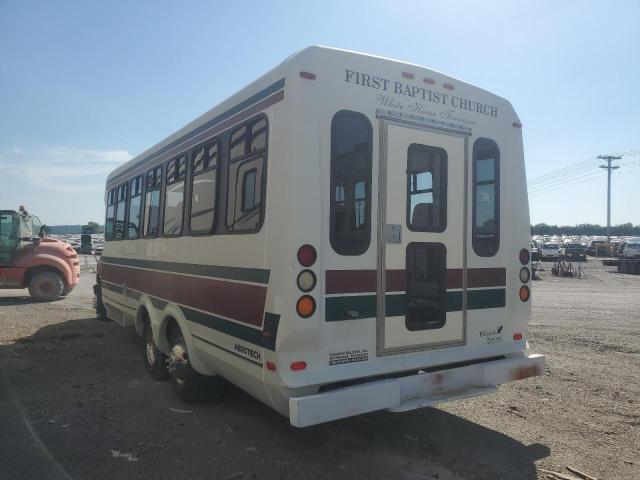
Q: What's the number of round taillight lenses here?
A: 6